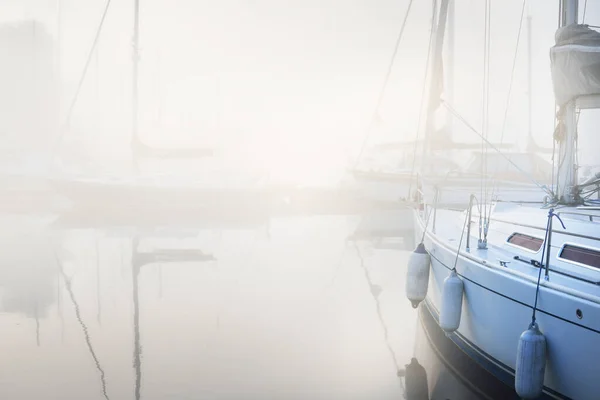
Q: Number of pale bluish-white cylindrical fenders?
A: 3